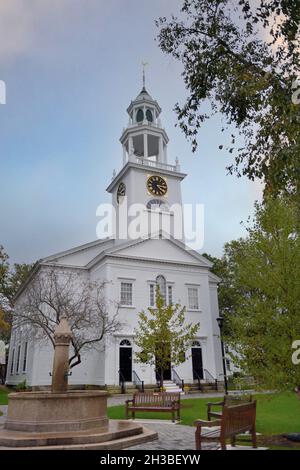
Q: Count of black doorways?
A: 3